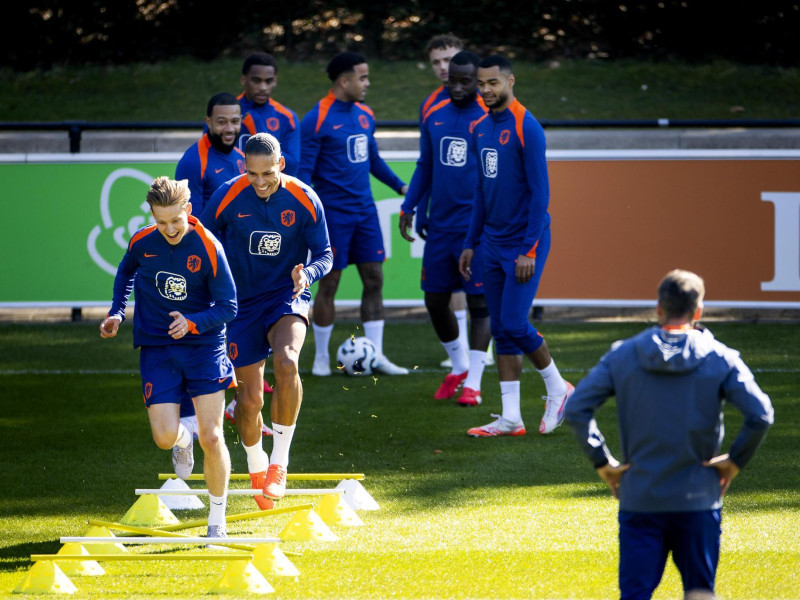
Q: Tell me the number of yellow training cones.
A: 8